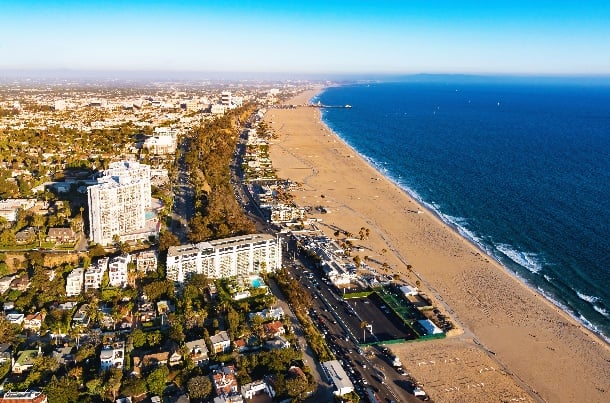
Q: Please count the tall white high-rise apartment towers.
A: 2